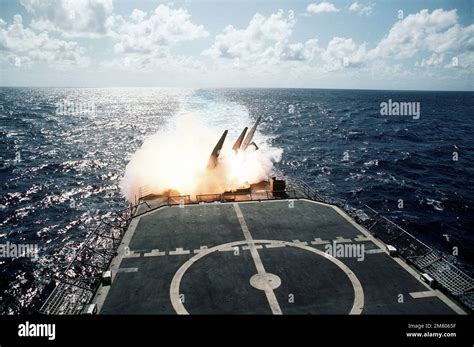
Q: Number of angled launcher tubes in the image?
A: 3